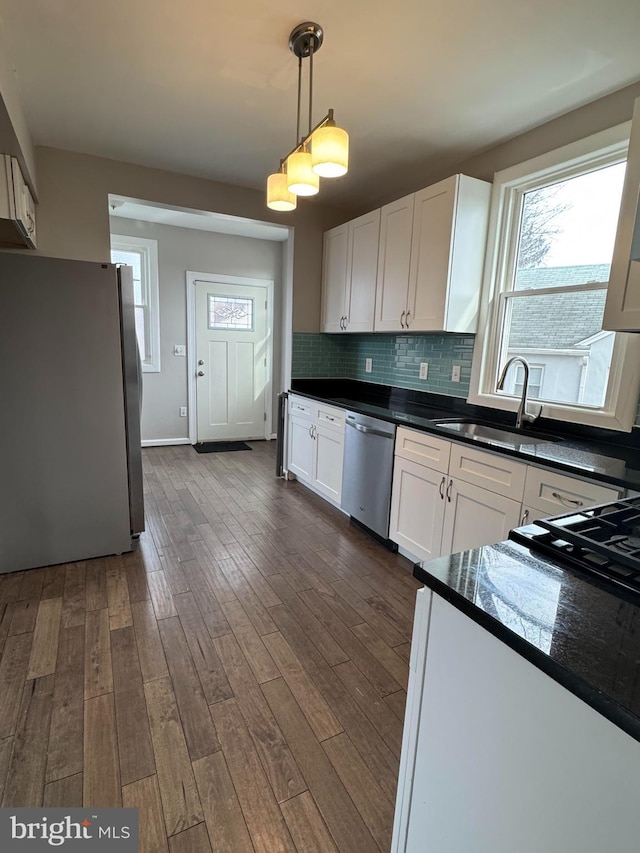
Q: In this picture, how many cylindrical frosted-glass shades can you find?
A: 3